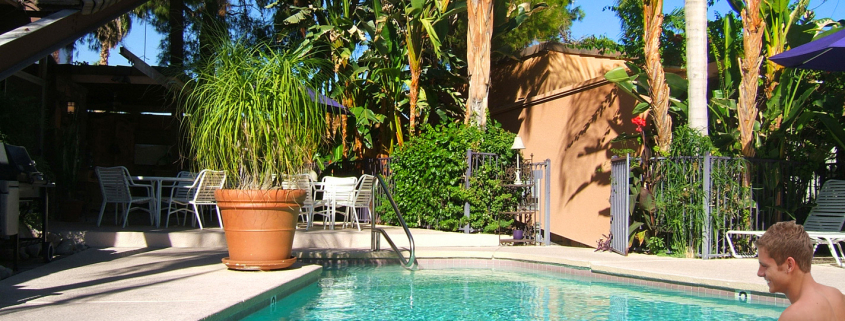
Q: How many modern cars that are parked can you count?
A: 0